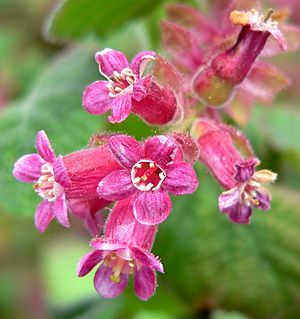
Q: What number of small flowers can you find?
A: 6